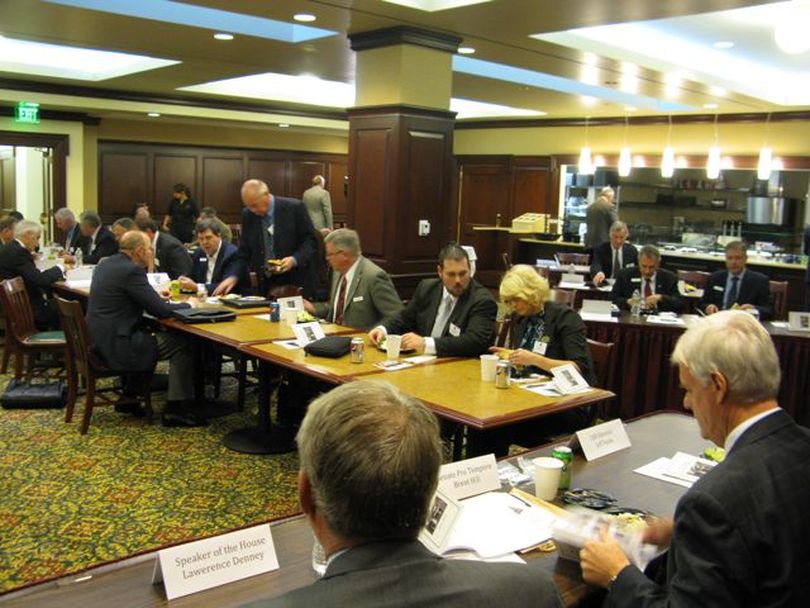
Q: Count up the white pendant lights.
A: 5